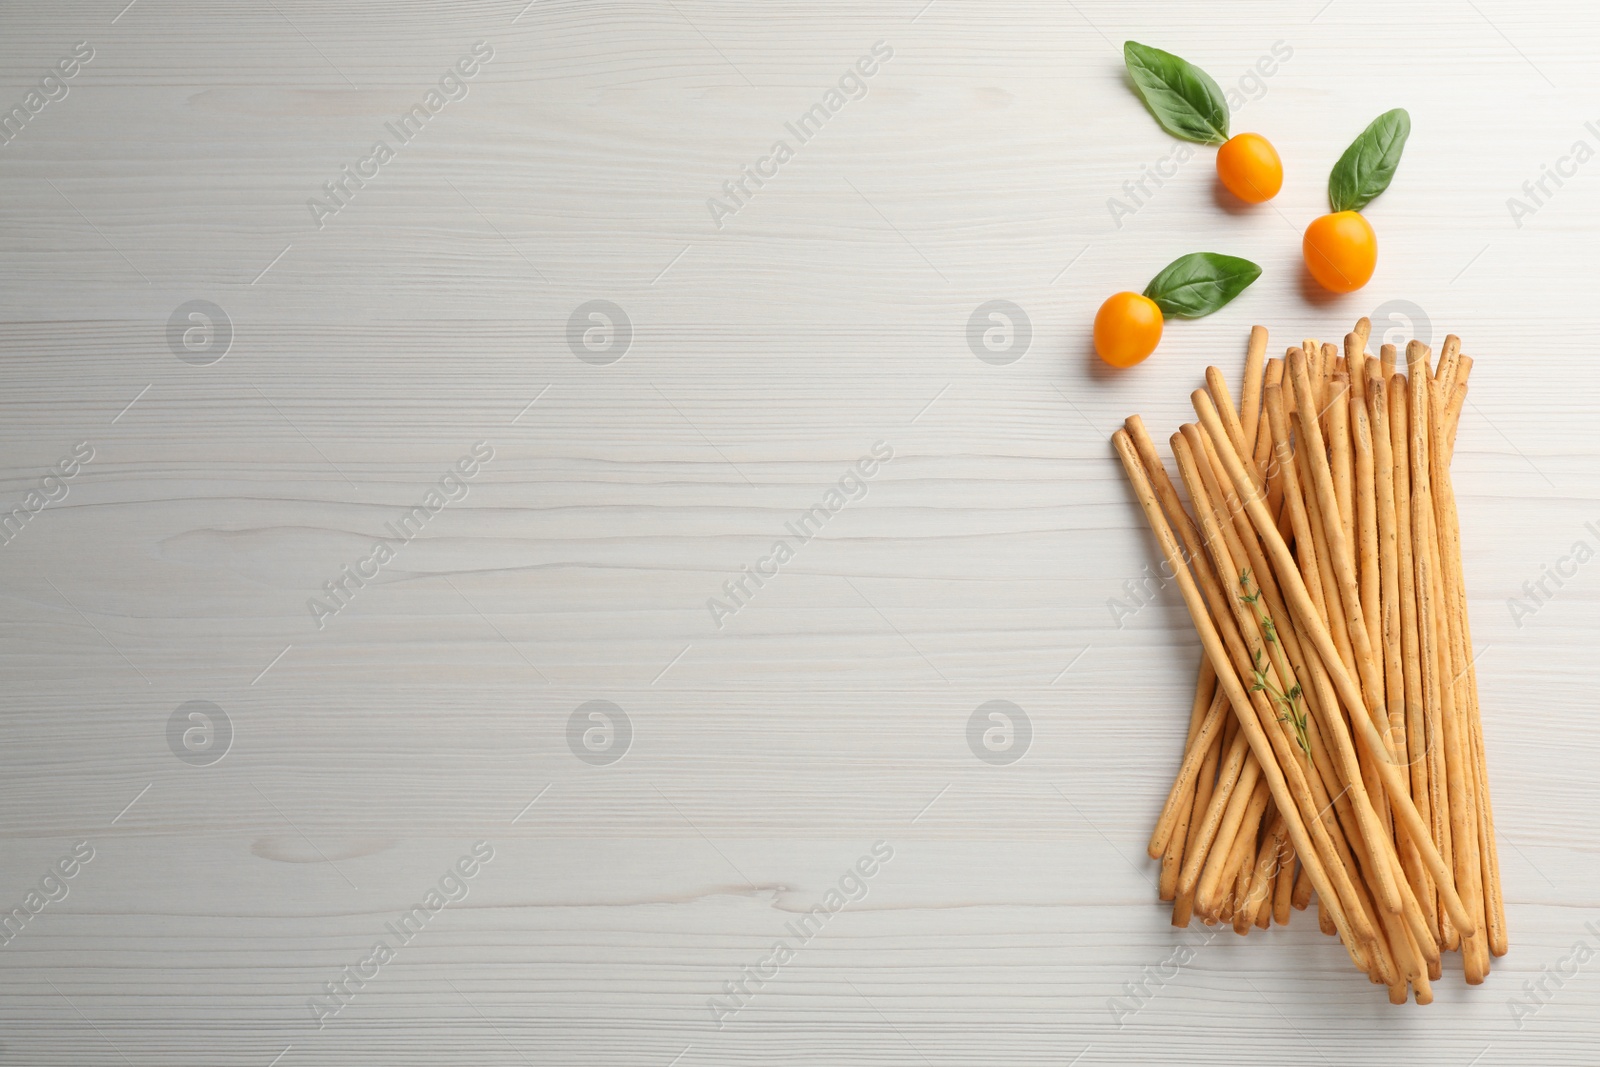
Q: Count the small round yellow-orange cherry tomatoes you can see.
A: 3